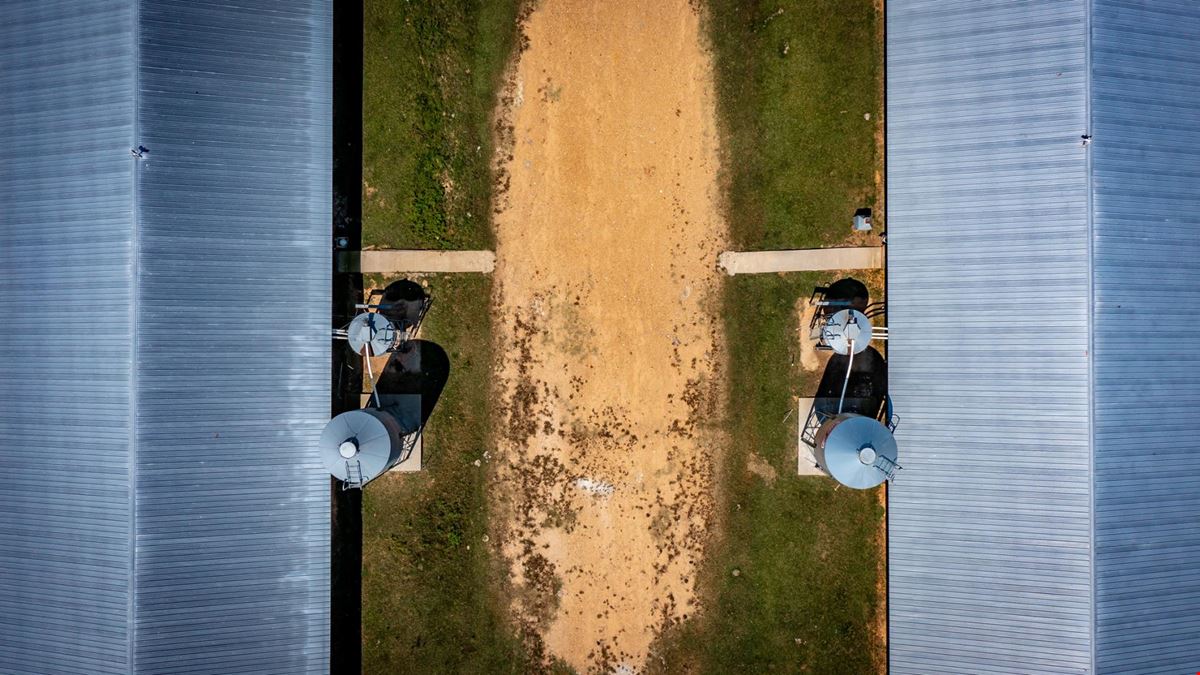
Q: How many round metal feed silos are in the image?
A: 4